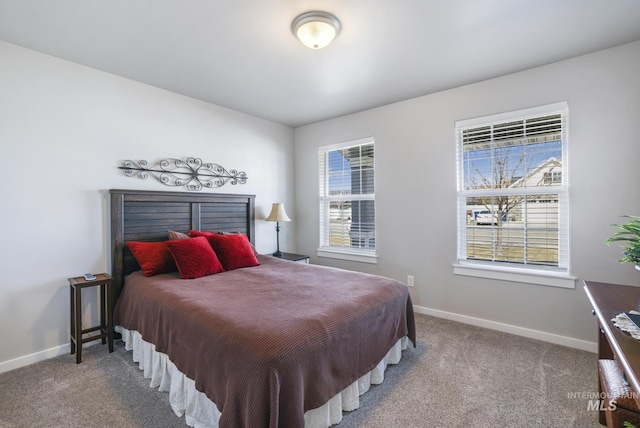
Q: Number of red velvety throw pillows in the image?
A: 4